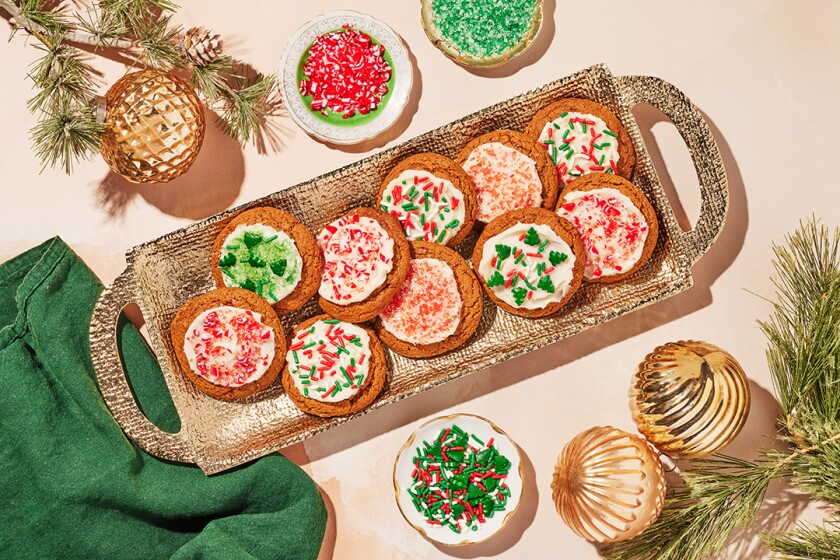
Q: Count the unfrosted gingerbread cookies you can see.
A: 0